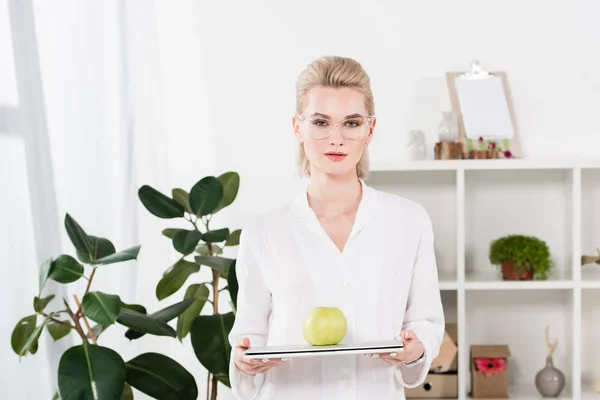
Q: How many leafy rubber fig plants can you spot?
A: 2